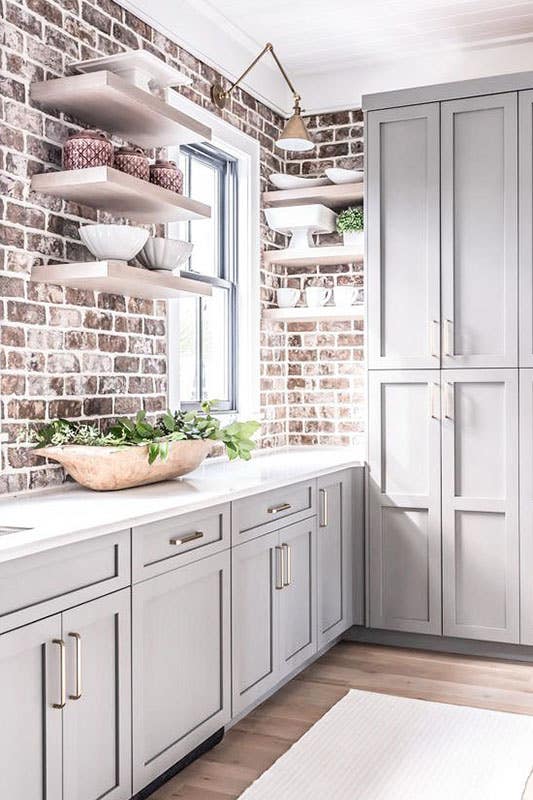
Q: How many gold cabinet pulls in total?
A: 11